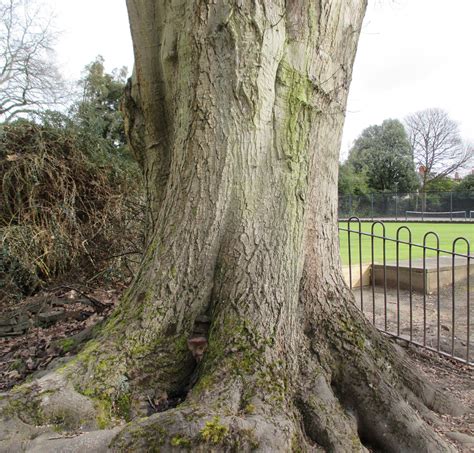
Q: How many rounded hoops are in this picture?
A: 5